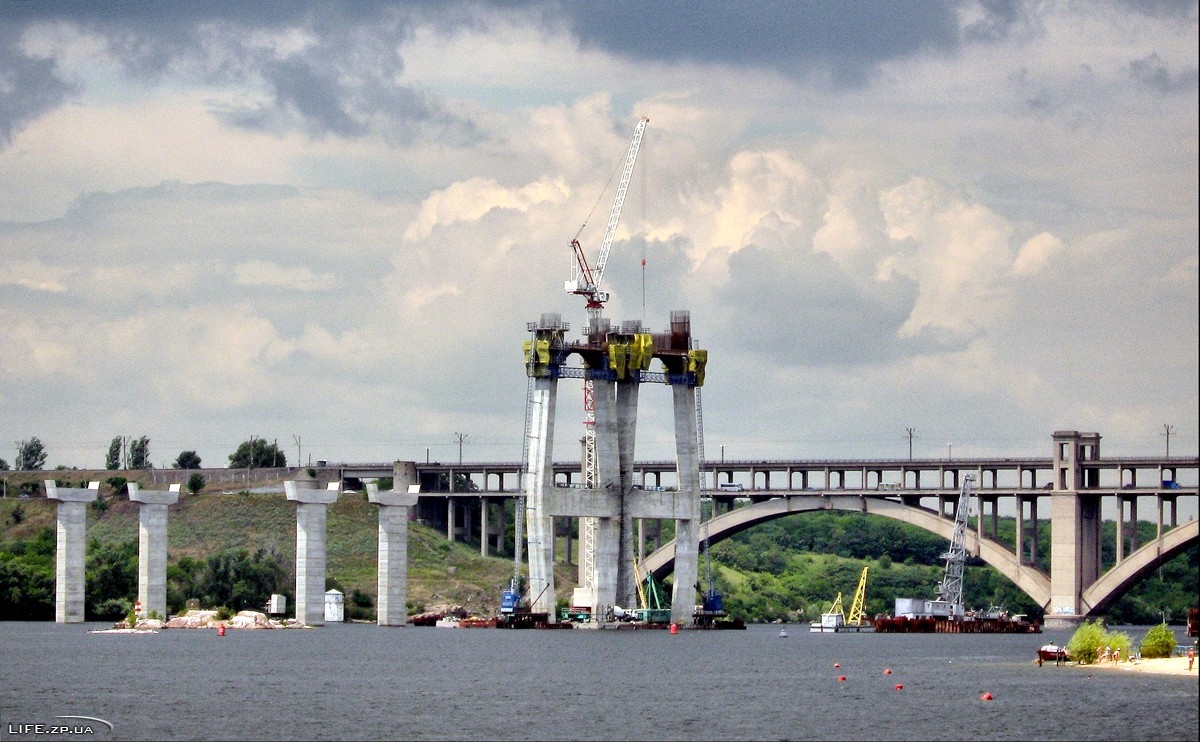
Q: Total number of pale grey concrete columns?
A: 8